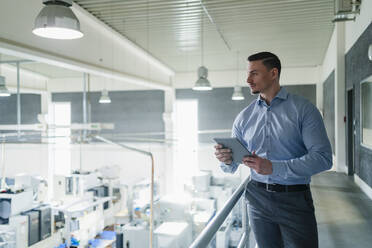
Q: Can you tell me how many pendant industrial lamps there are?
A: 5